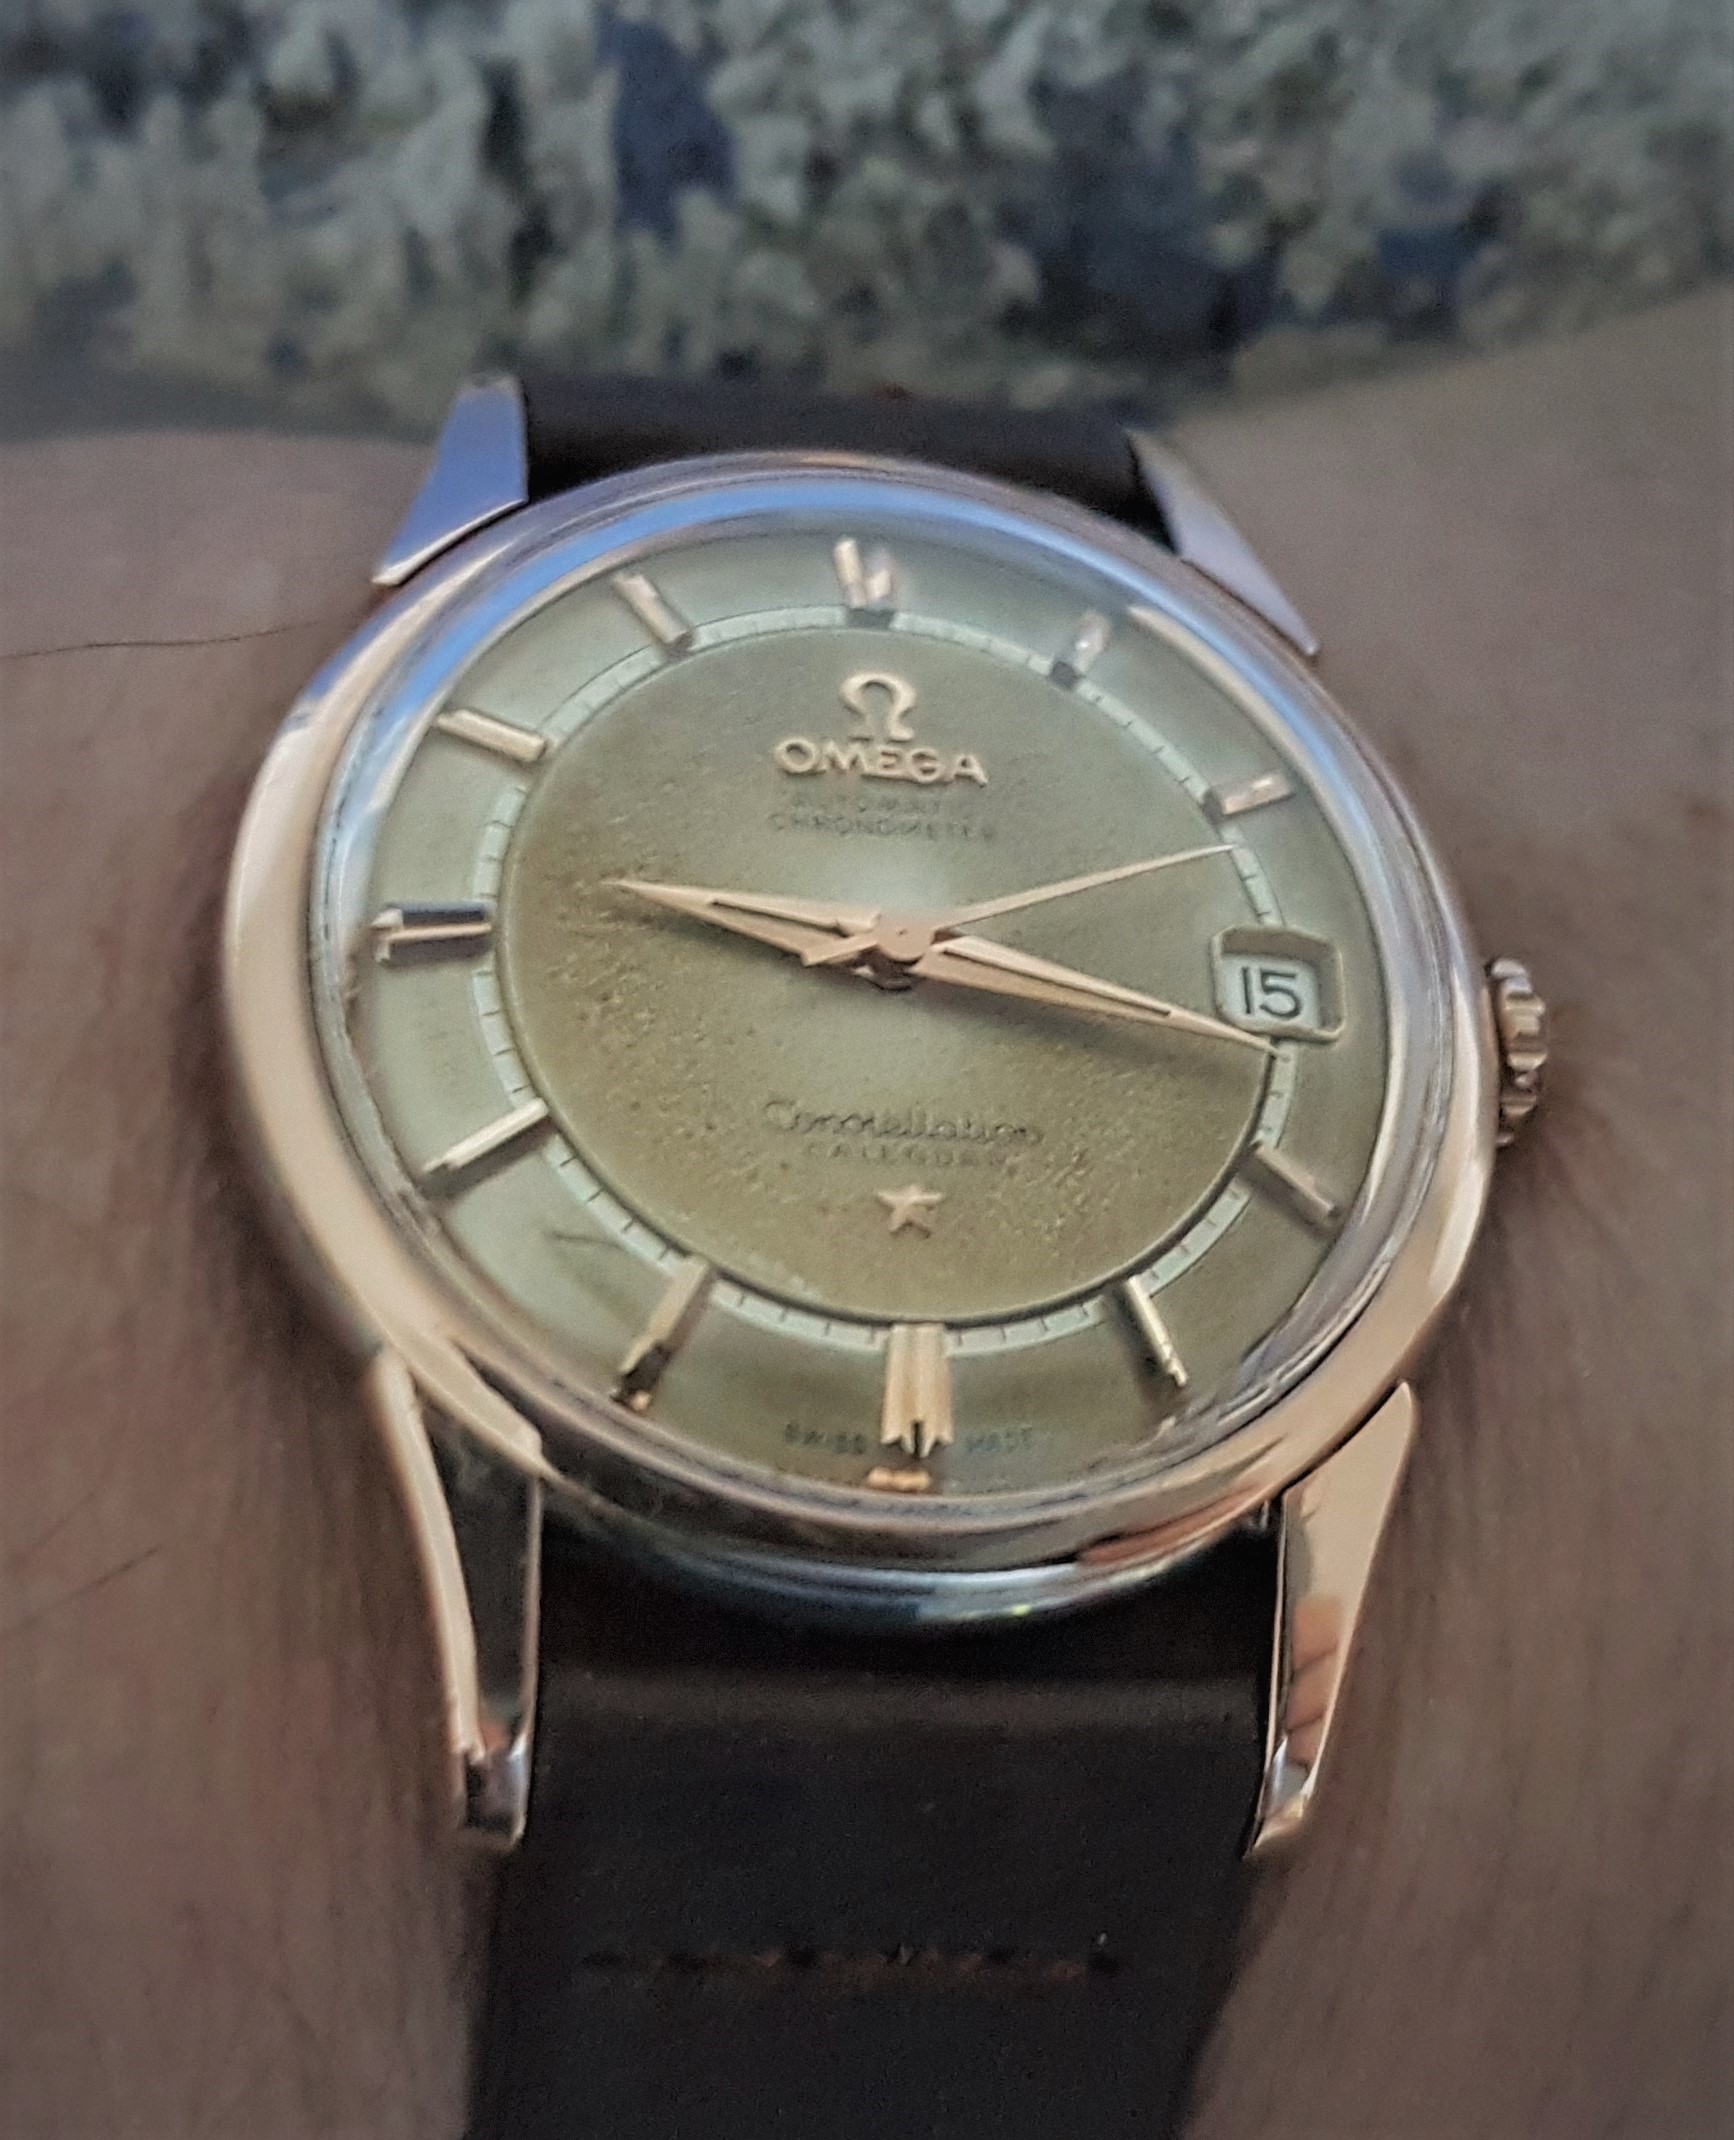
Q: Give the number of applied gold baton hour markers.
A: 11